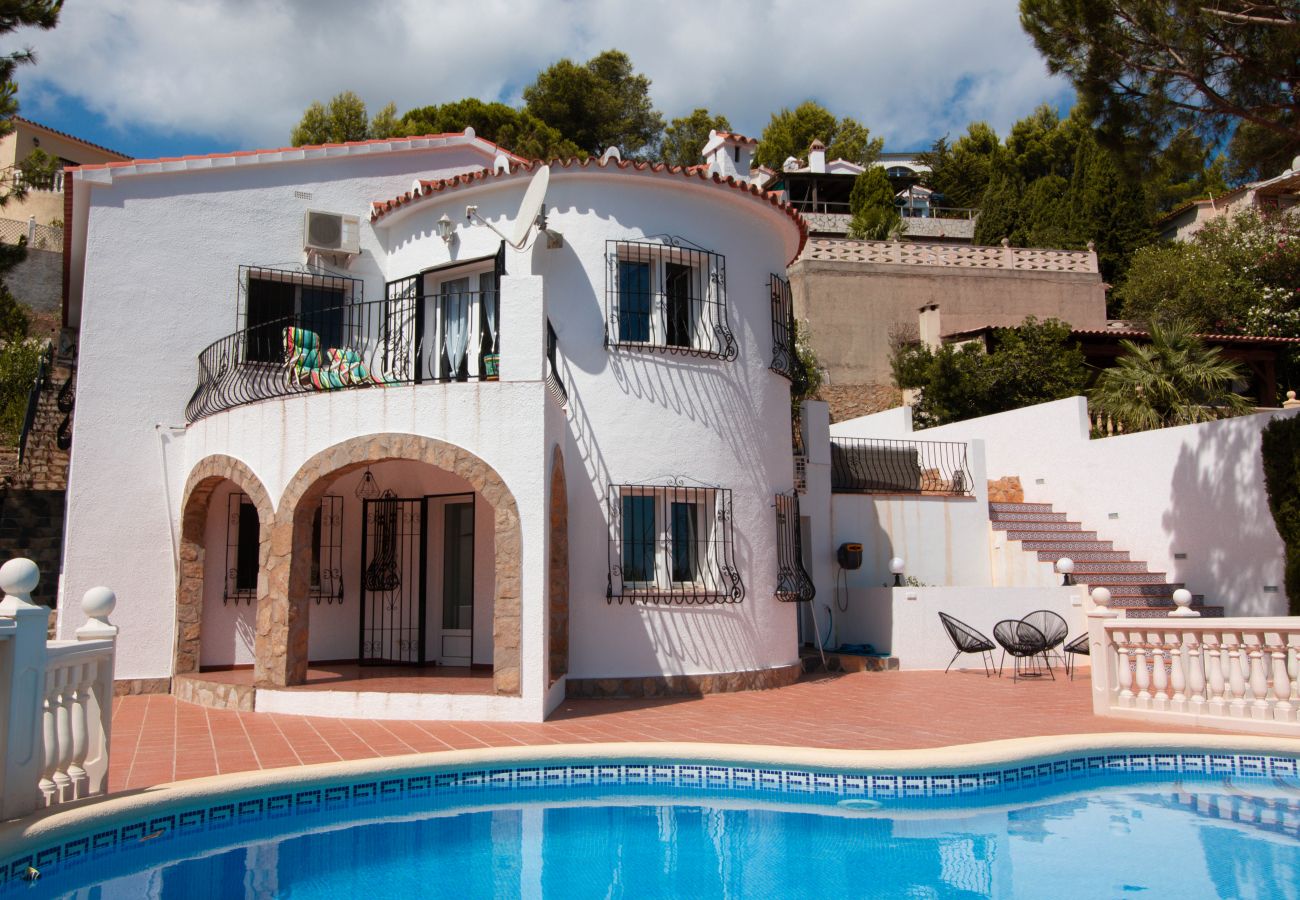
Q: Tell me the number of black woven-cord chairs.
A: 4